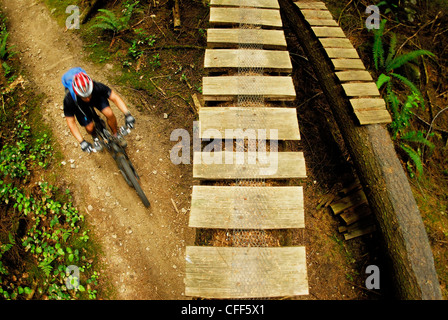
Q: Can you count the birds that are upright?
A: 0